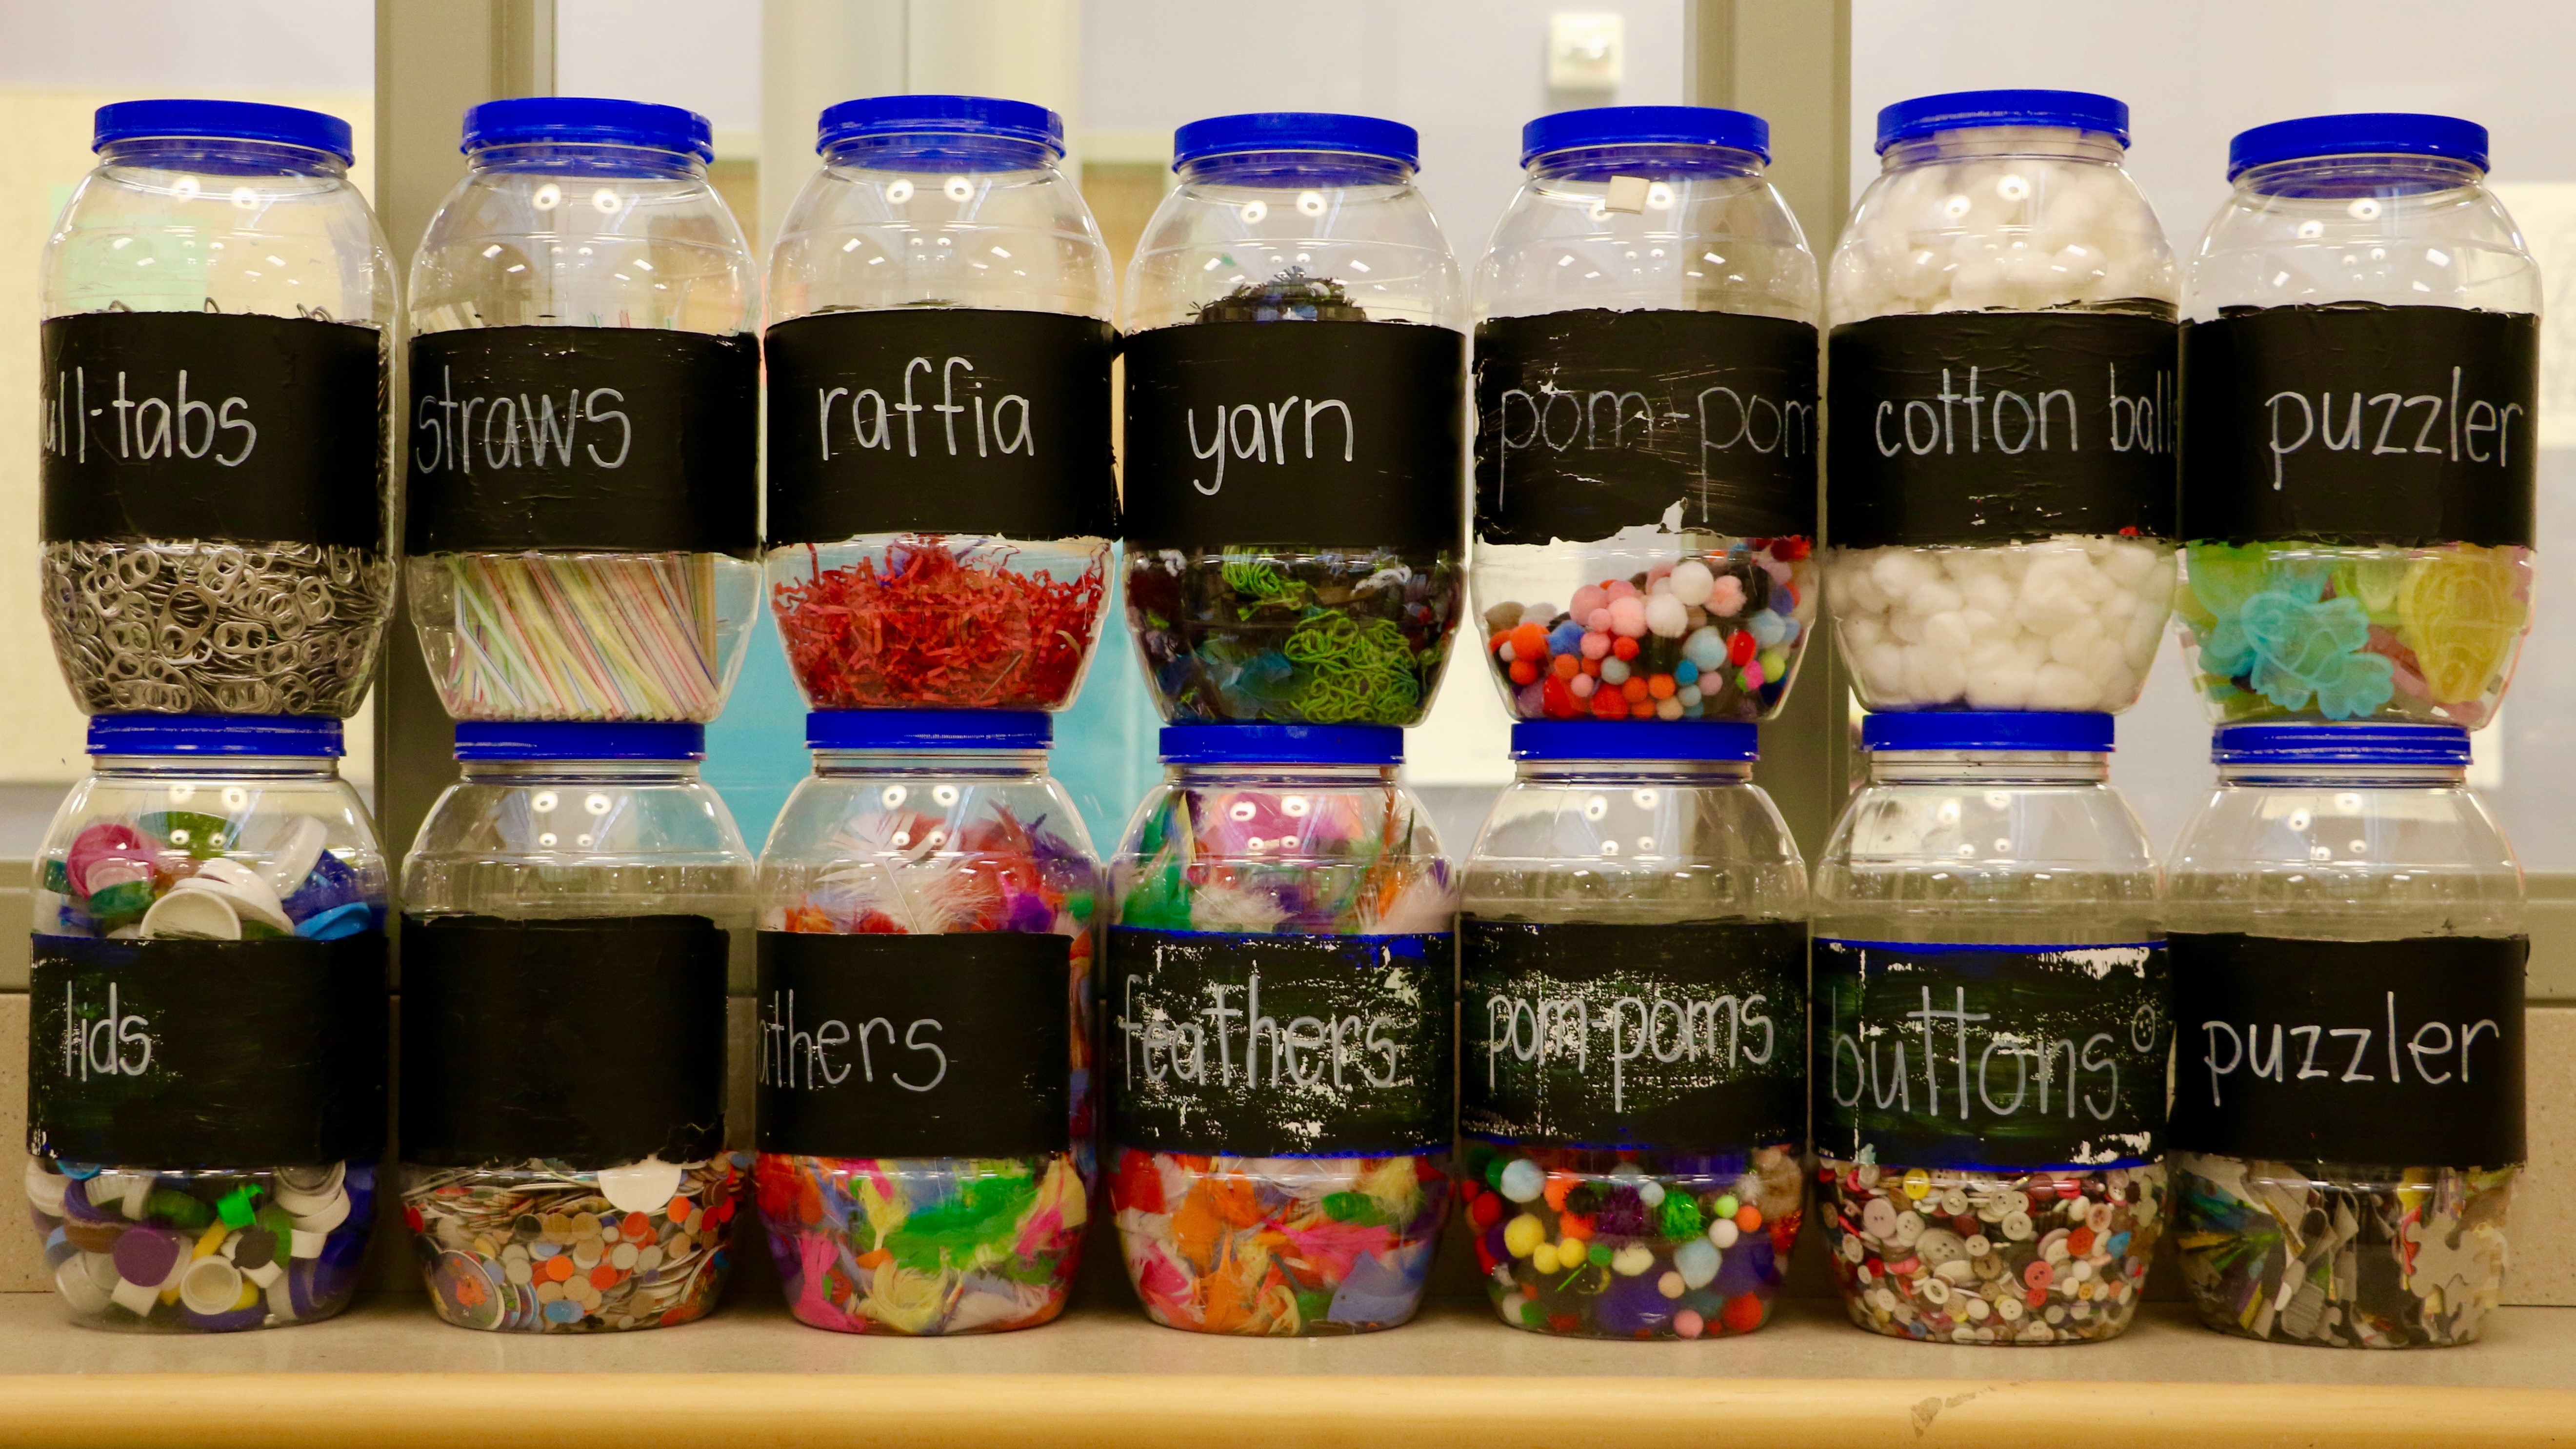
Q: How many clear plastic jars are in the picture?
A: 14